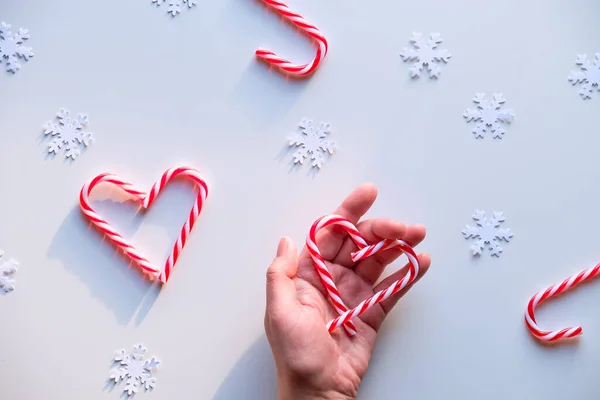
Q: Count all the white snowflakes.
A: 10